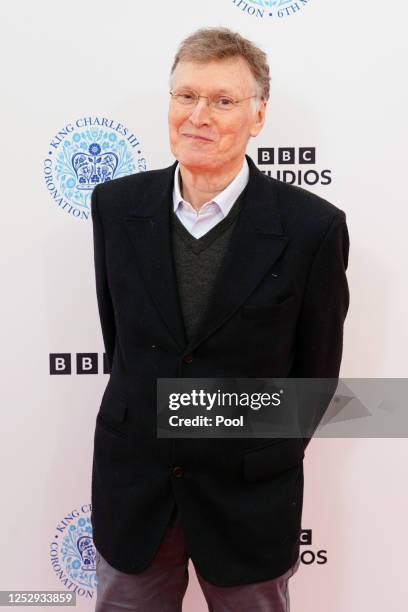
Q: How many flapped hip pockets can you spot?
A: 2